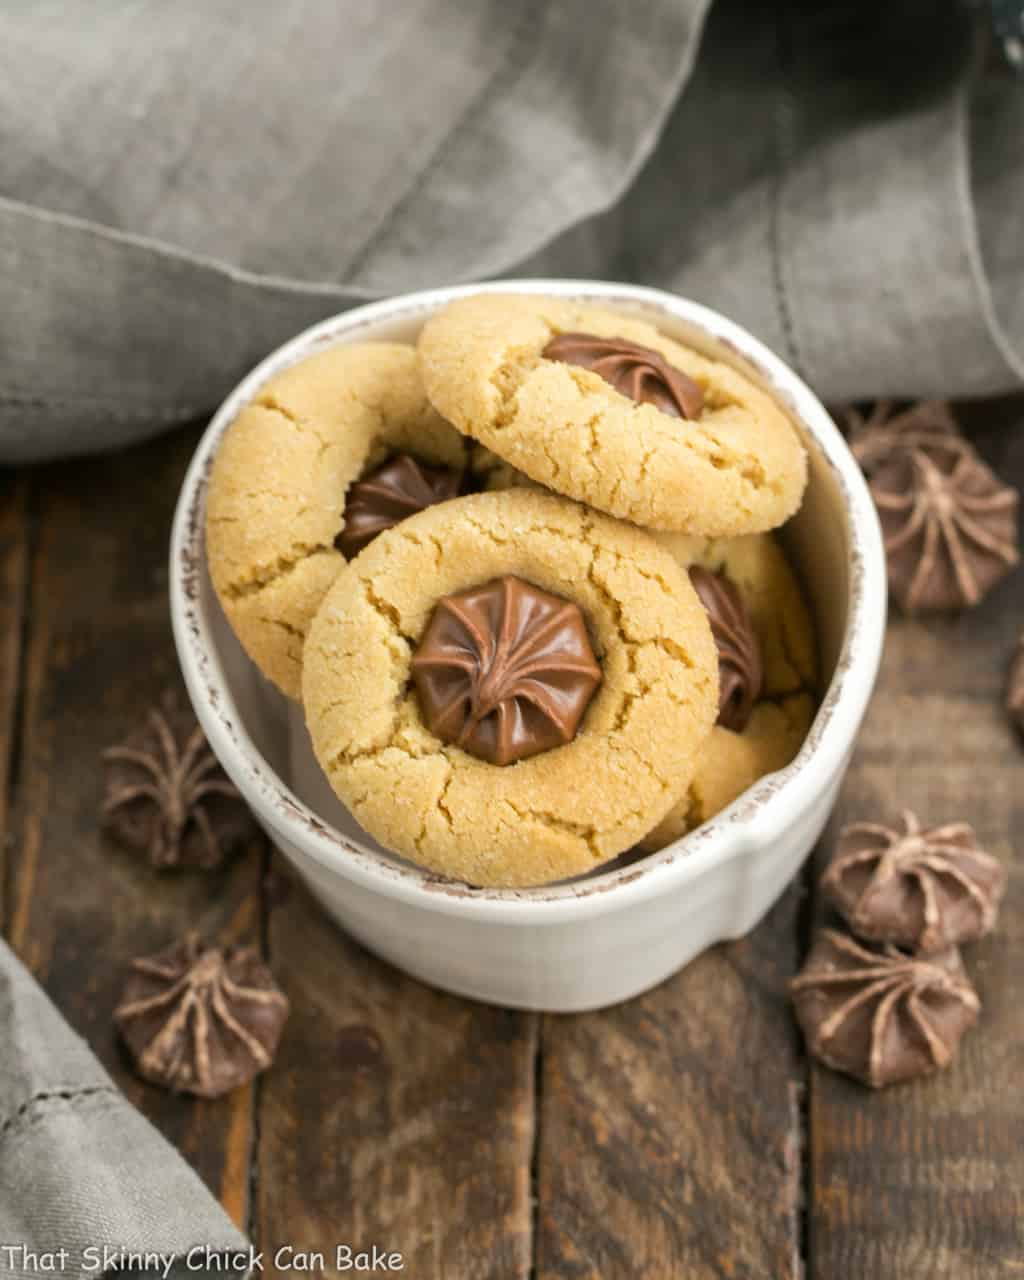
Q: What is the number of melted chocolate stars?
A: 4